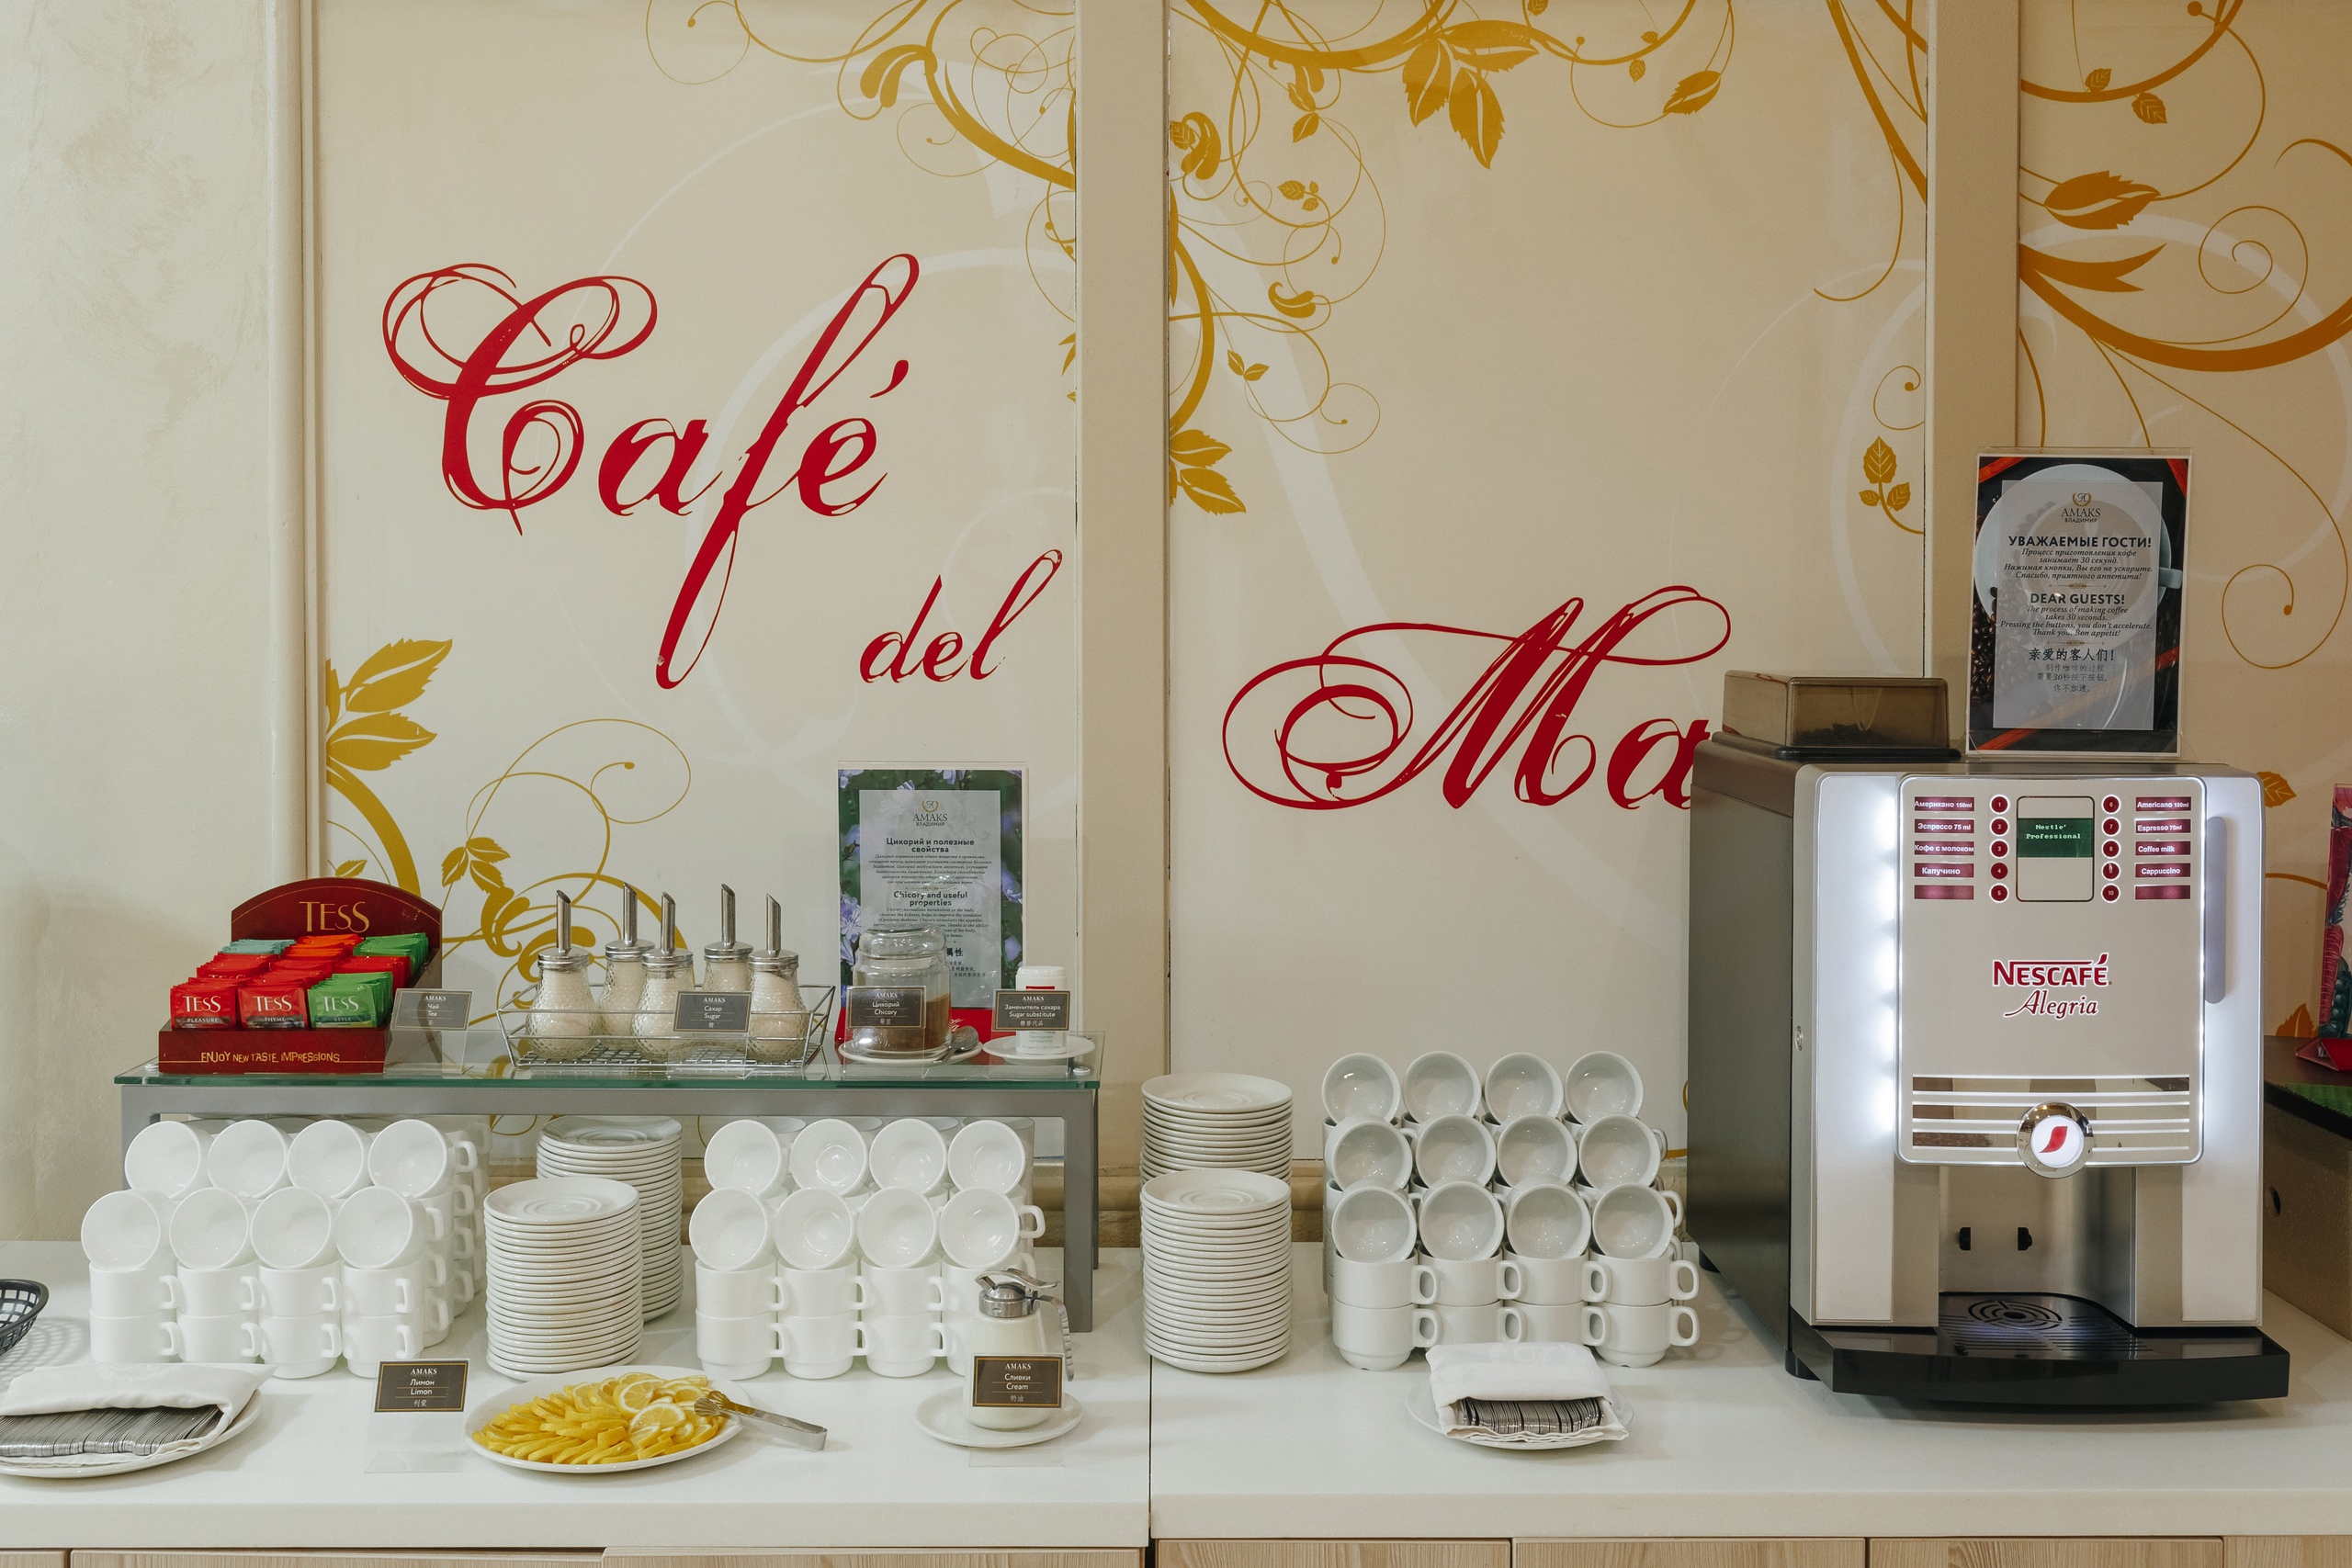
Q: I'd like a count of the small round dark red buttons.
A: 10